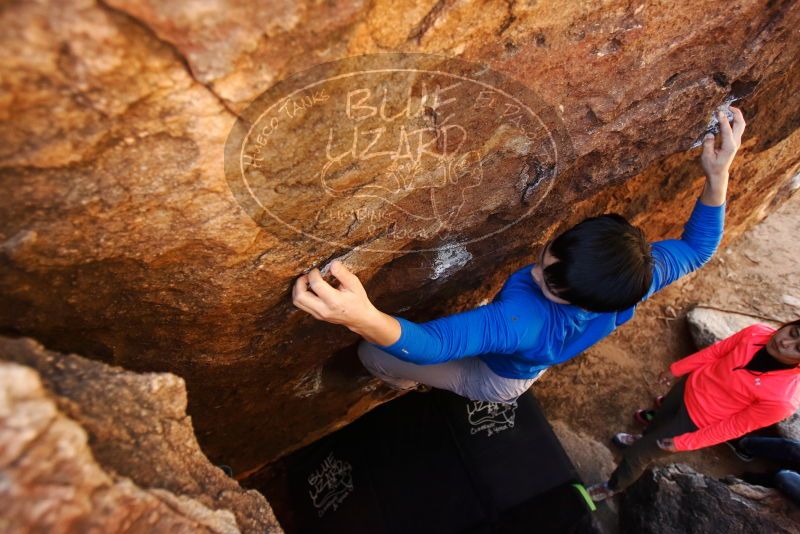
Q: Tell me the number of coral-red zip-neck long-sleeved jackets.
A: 1